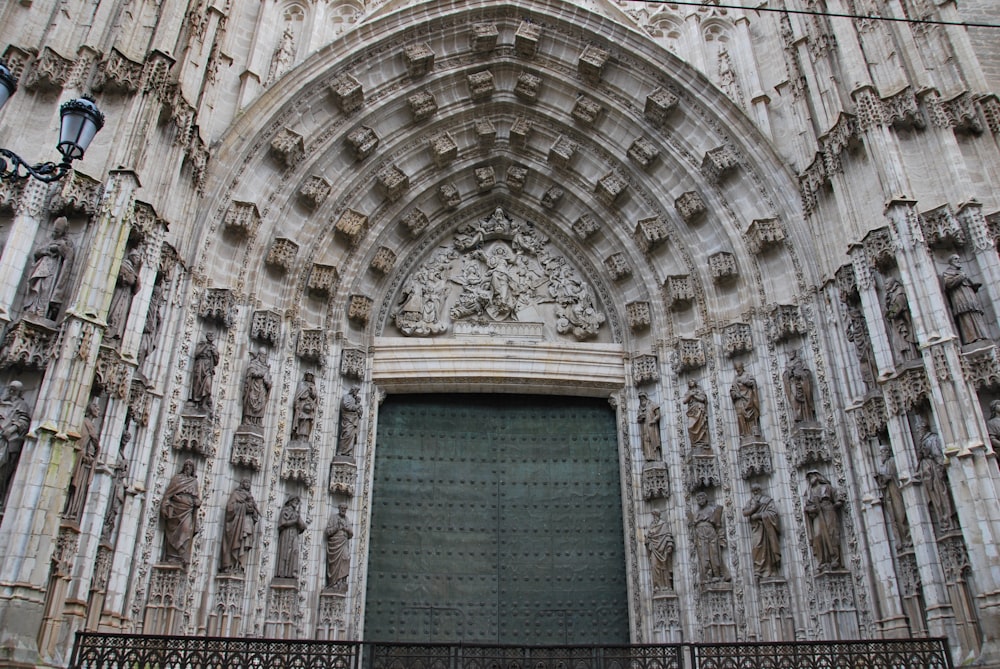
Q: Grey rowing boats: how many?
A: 0